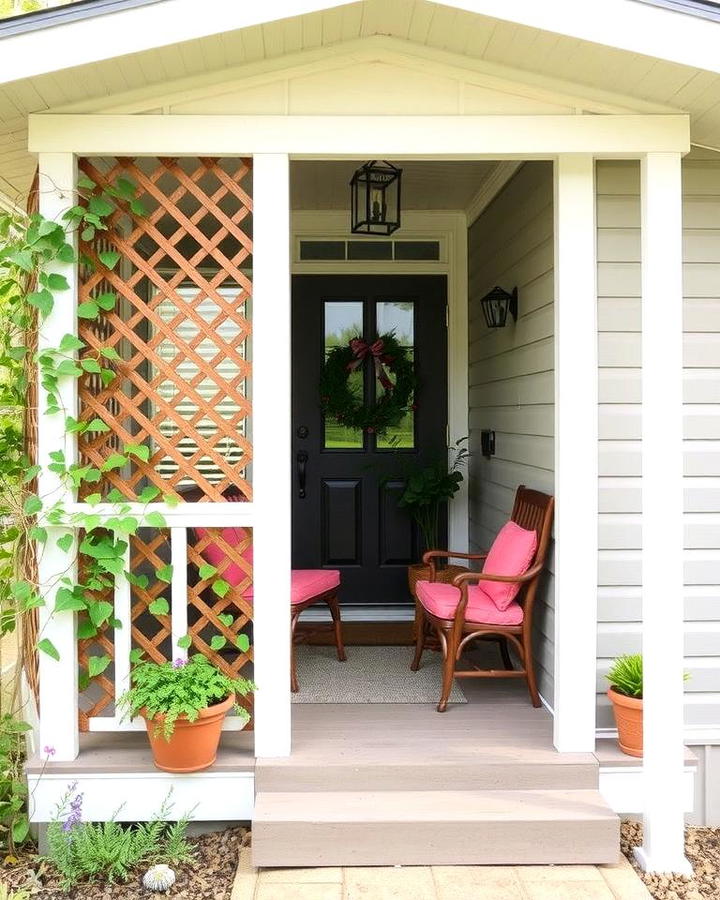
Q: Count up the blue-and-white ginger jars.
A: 0